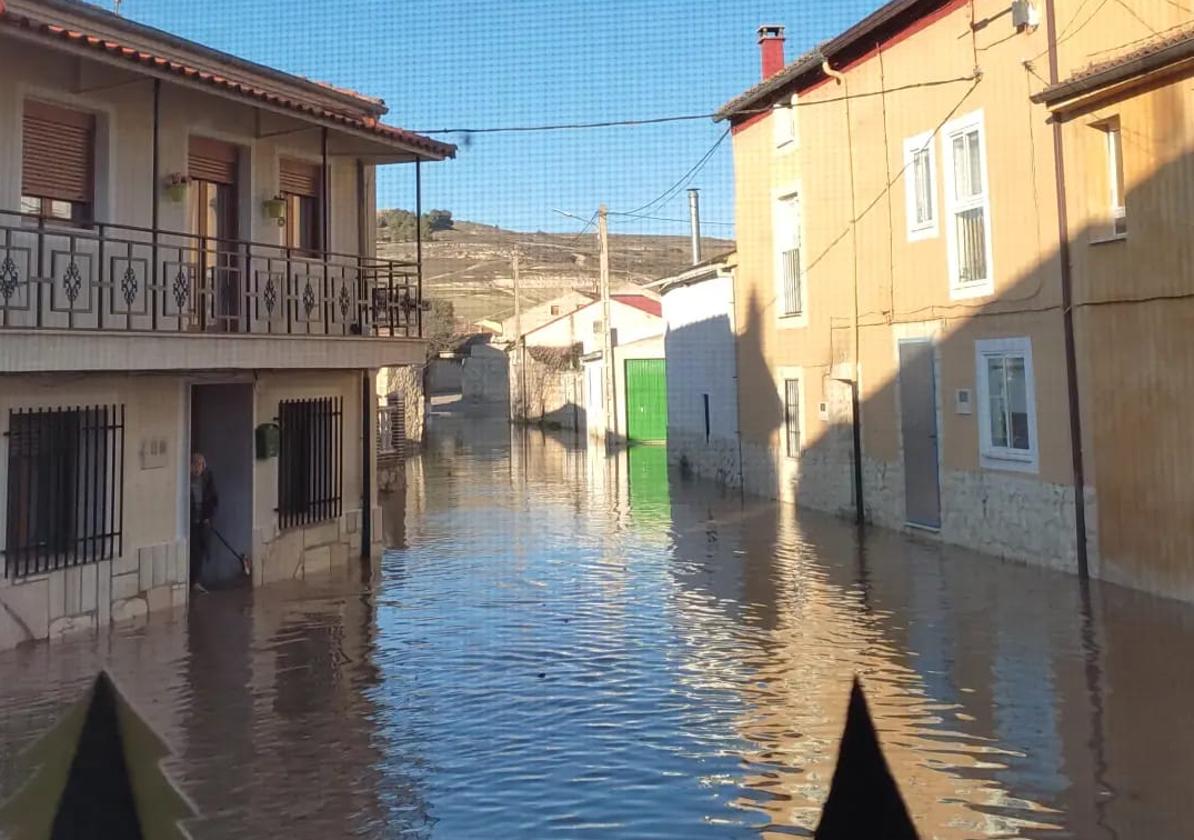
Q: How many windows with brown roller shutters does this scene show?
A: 3